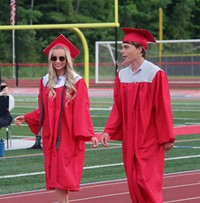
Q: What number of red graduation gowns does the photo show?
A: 2